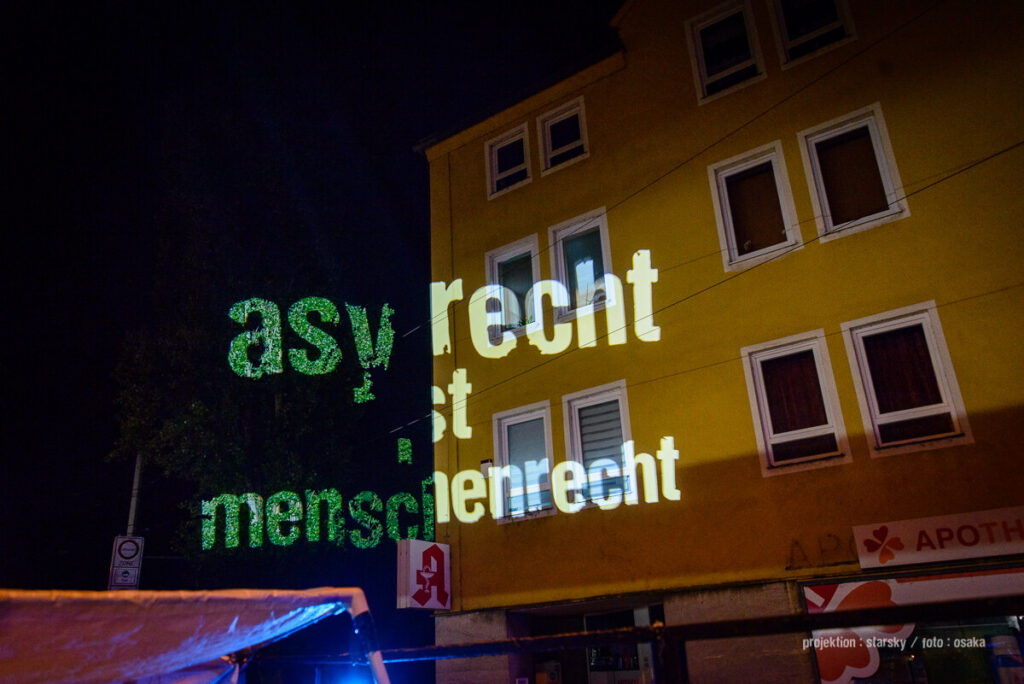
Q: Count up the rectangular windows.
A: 12